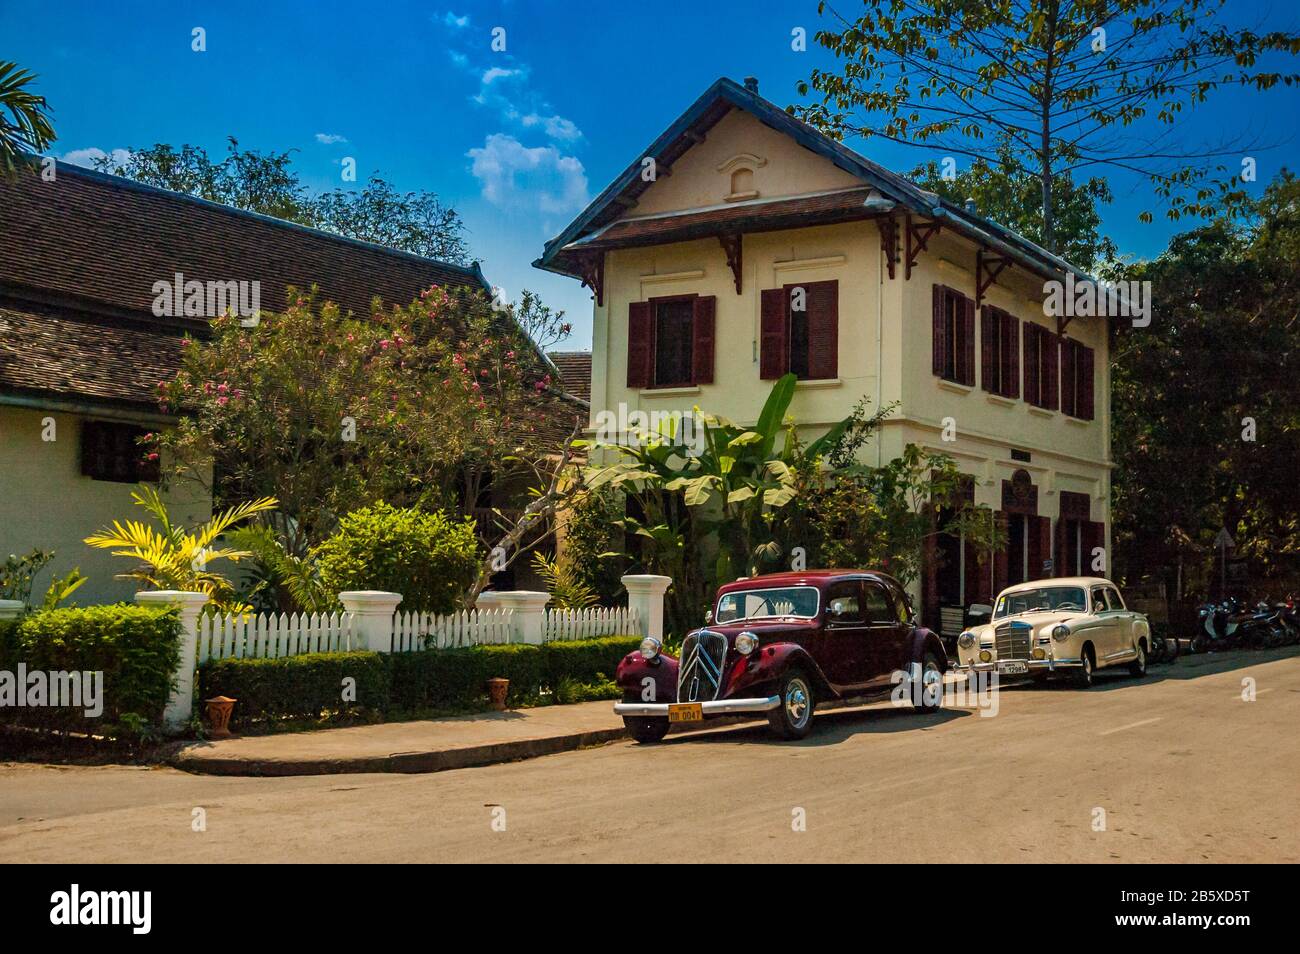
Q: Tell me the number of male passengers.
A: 0